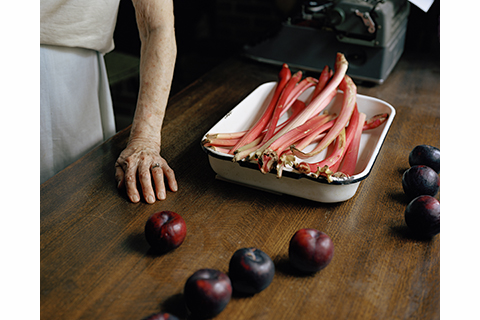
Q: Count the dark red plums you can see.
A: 8